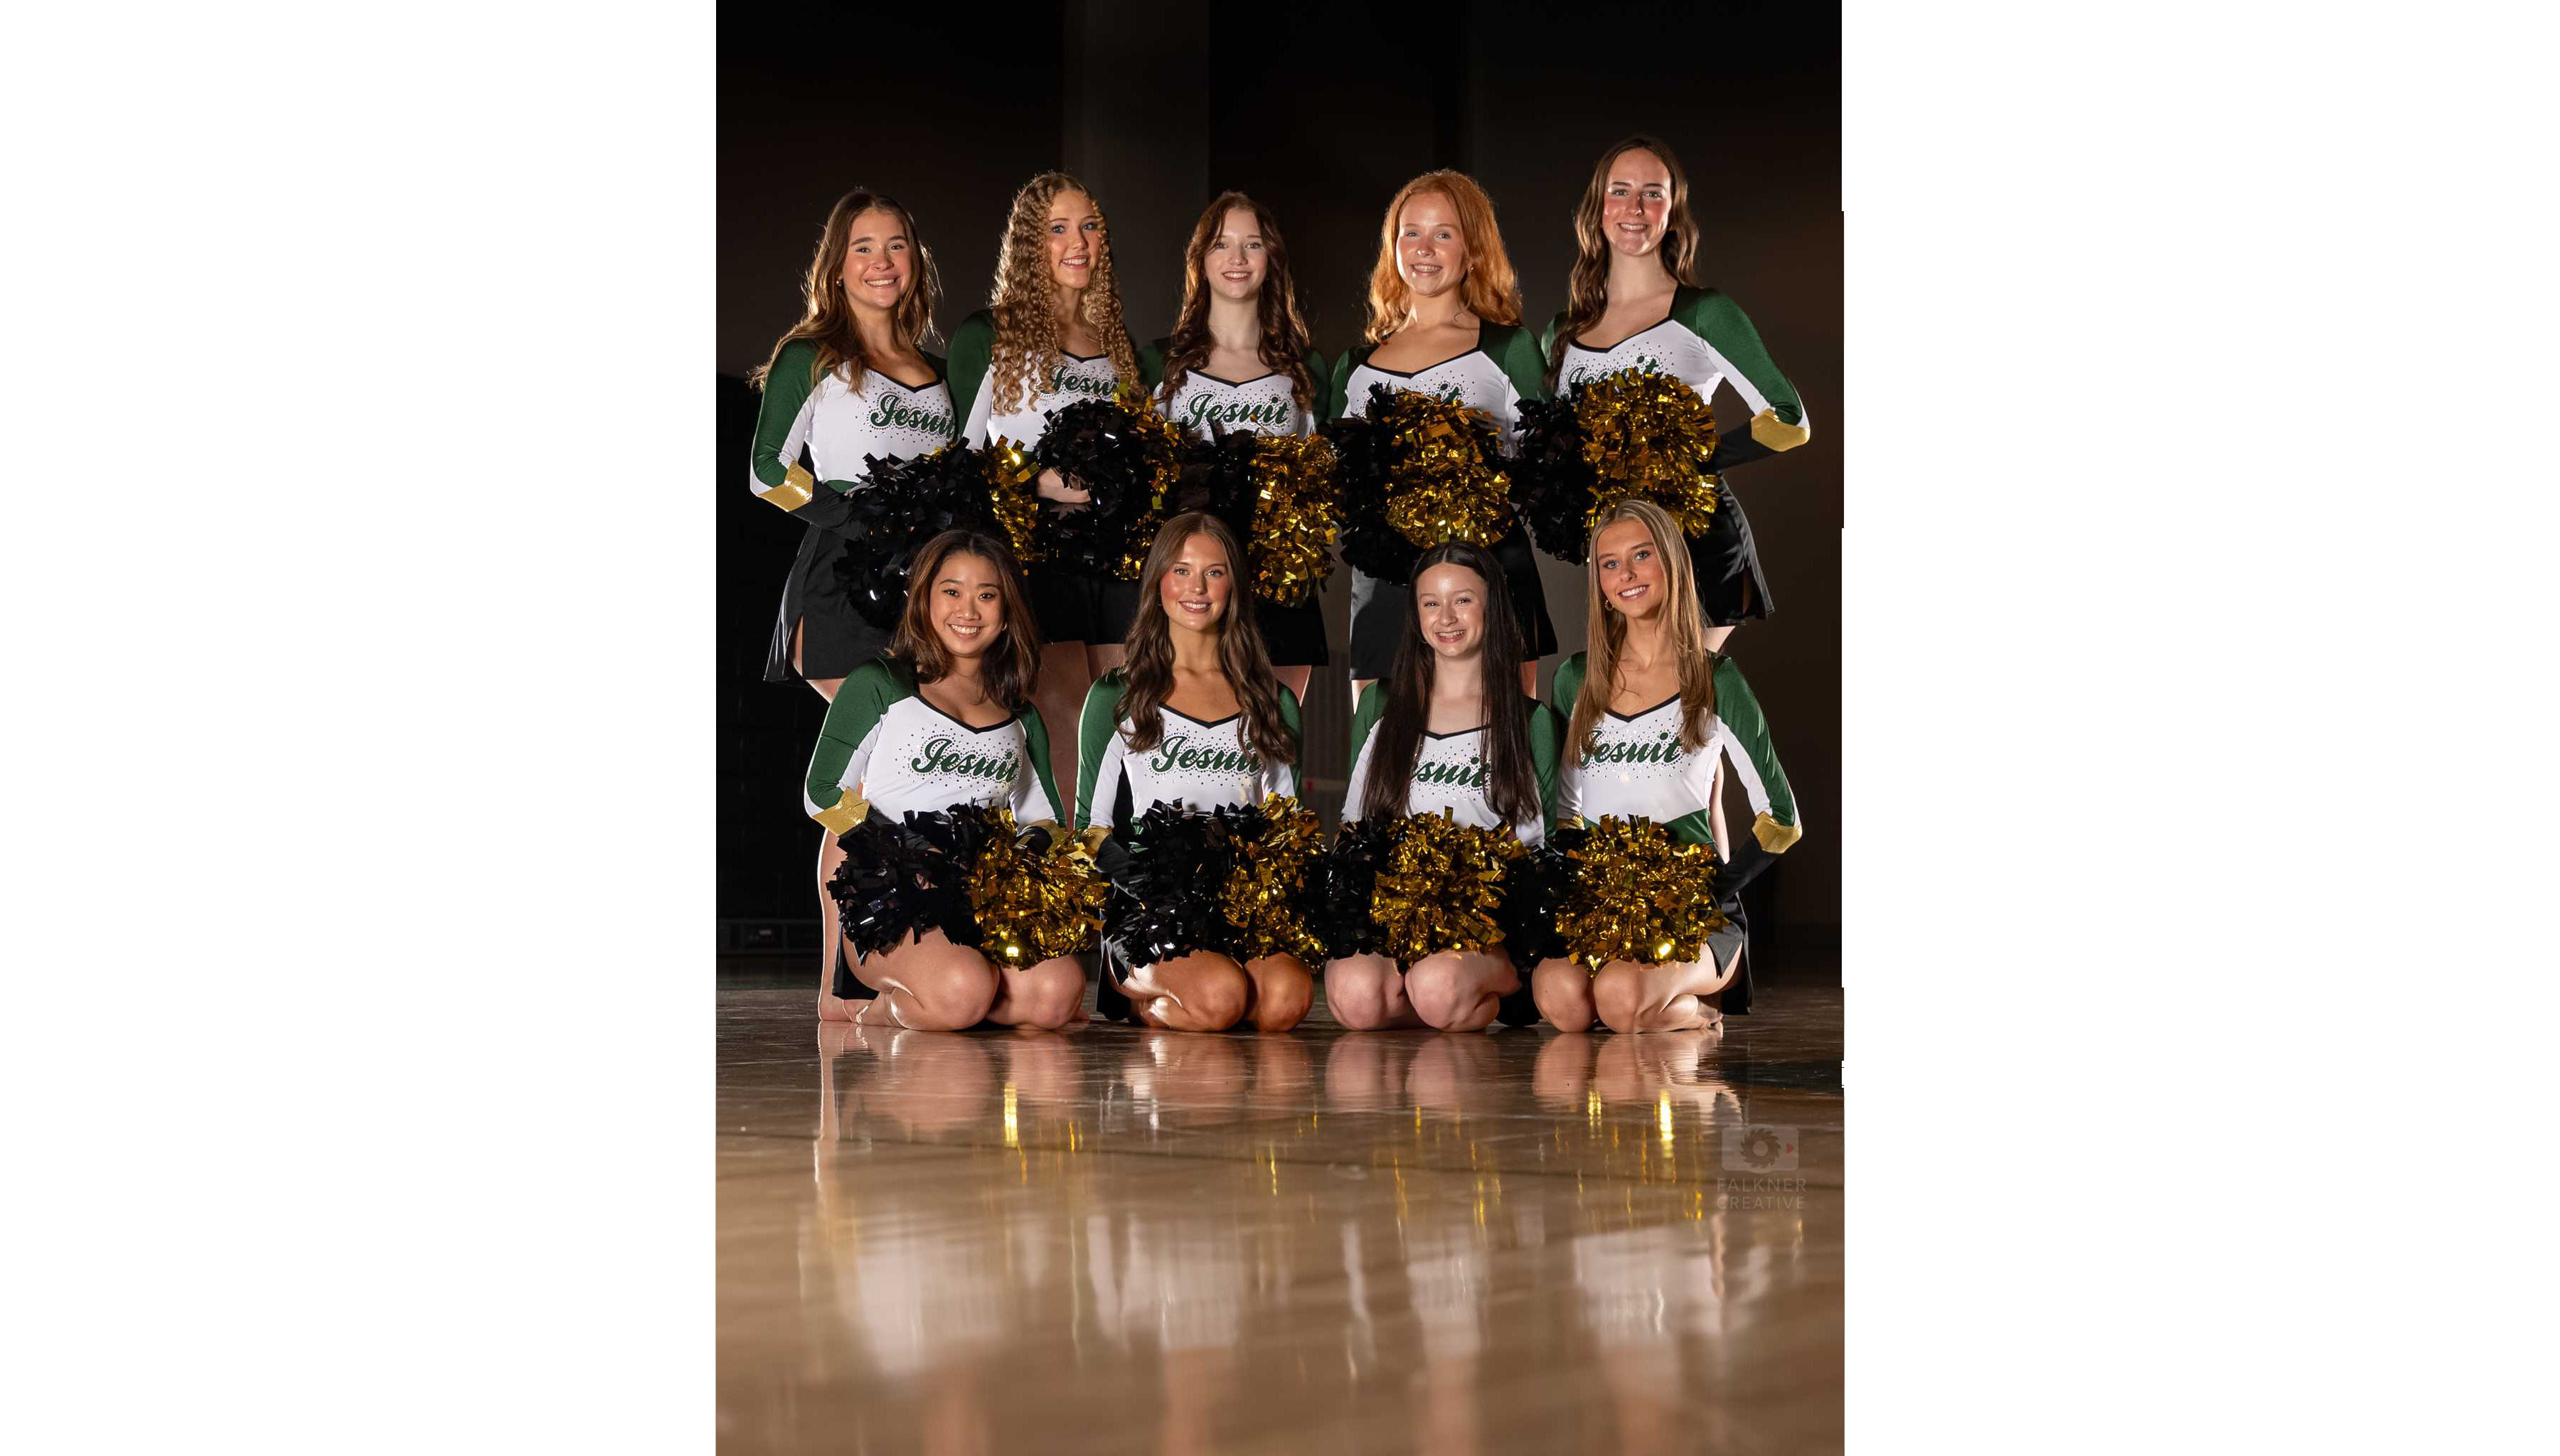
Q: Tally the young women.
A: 9